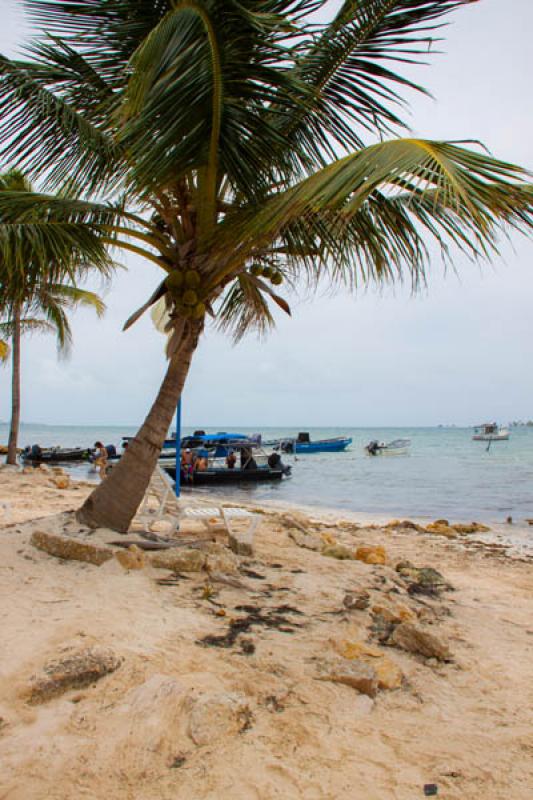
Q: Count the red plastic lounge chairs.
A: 0